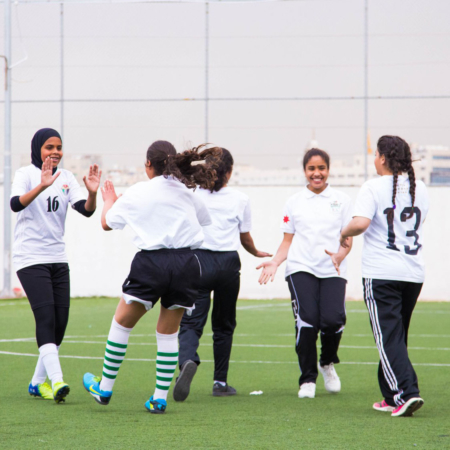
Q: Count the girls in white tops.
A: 5